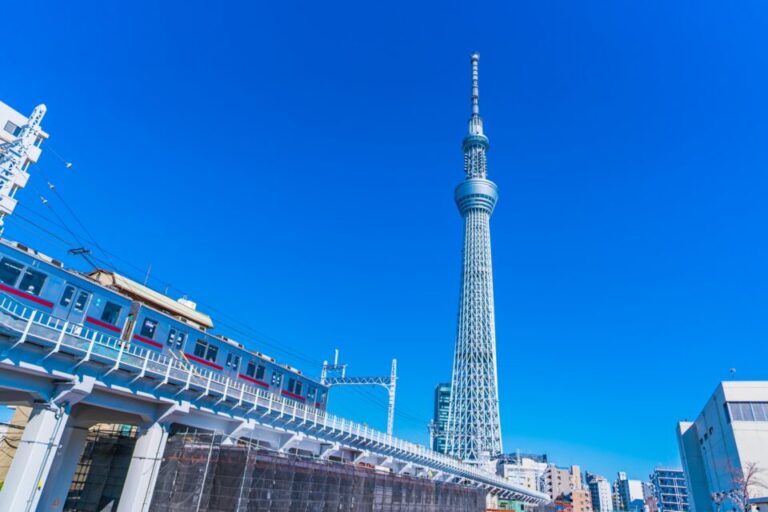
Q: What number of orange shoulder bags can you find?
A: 0